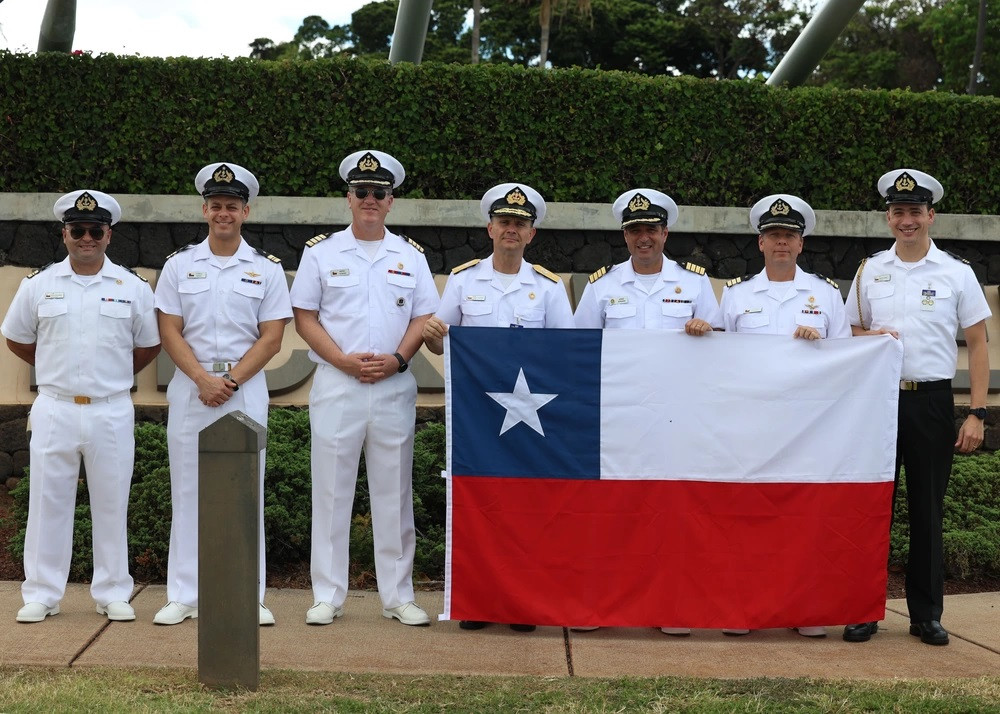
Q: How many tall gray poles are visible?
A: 3